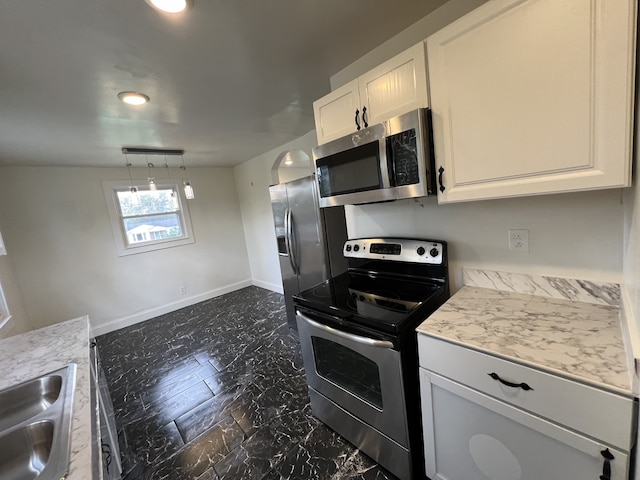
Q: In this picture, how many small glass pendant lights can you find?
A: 4